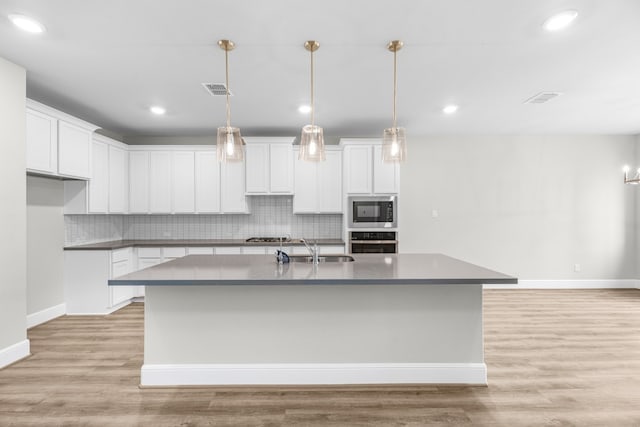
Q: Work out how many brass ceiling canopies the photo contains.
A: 3